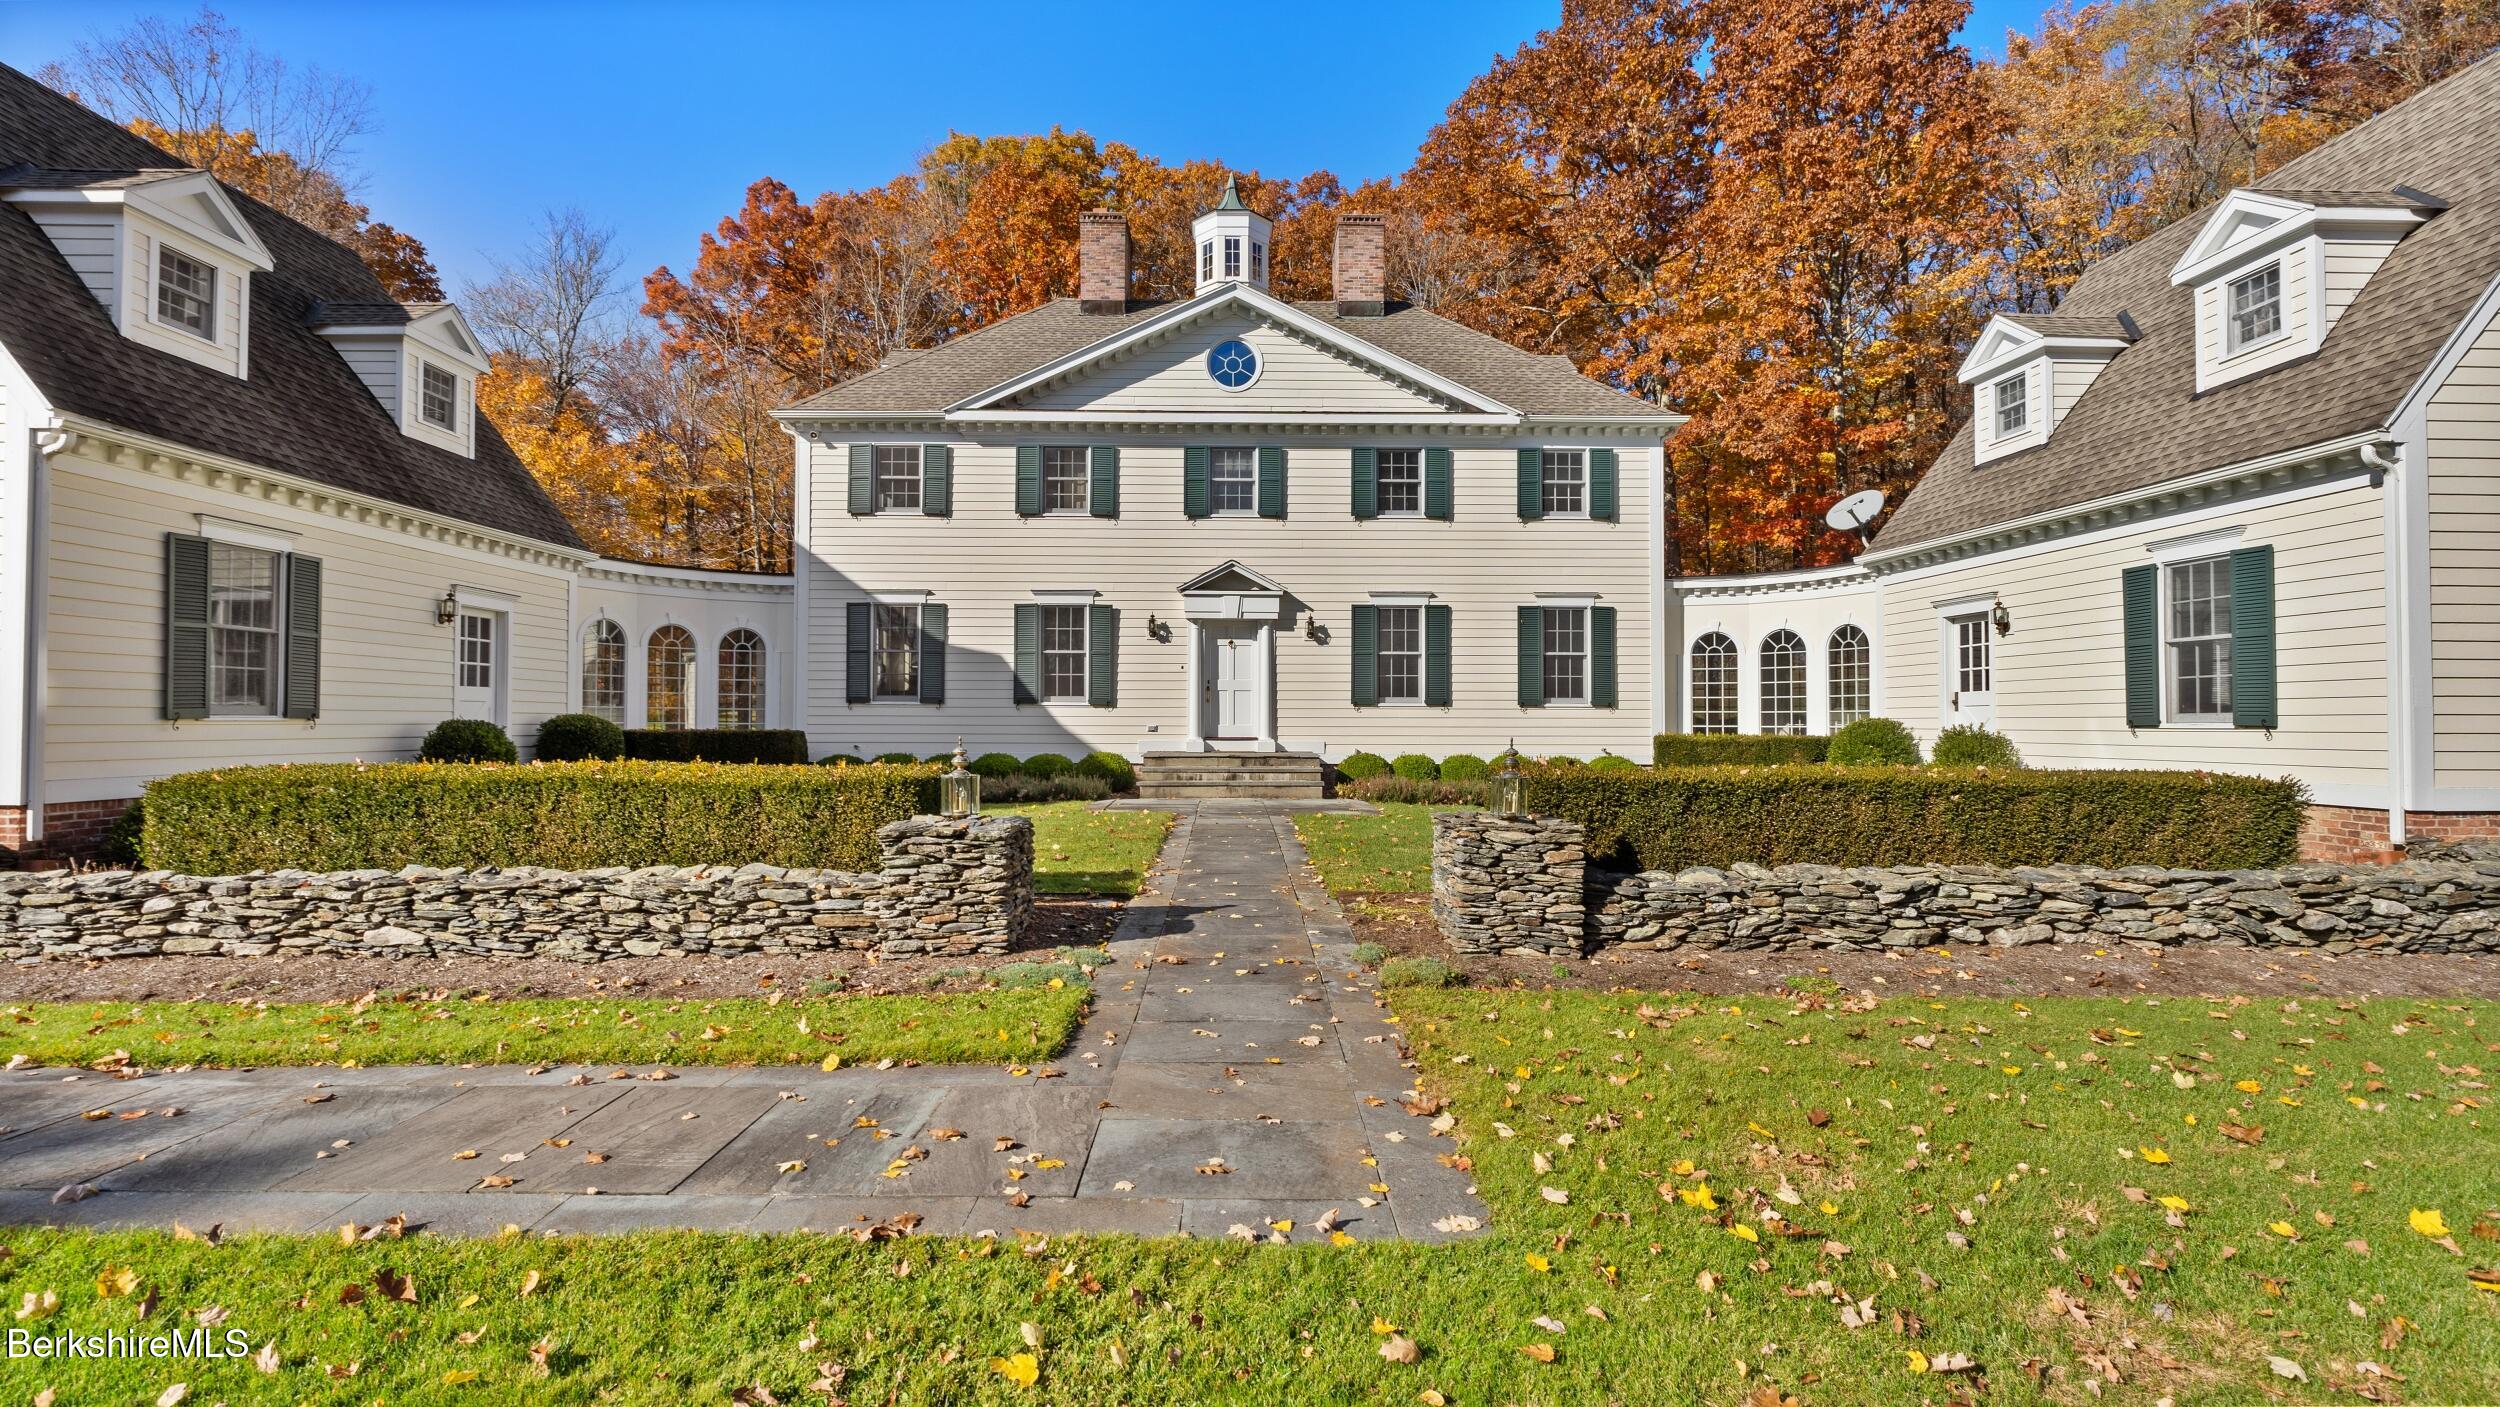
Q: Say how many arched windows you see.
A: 6